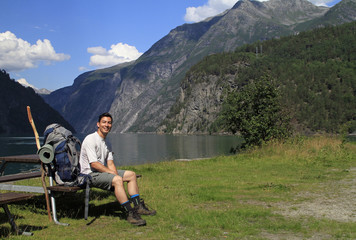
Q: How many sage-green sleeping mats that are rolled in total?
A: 1